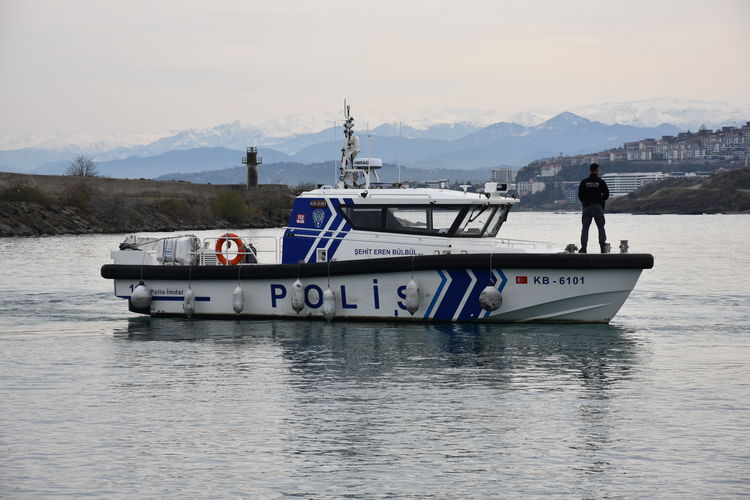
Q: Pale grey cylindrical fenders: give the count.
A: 5